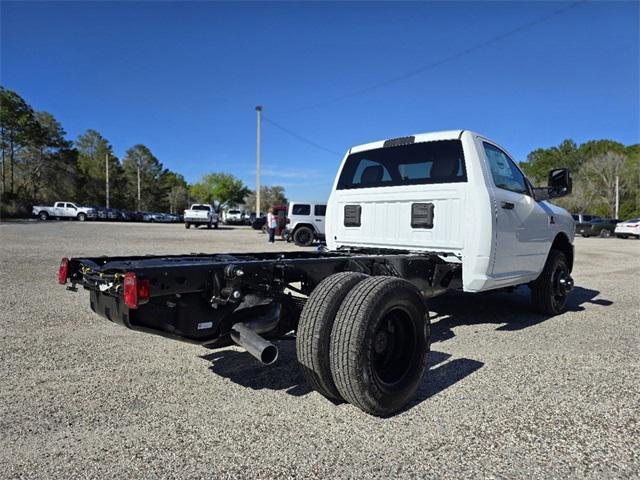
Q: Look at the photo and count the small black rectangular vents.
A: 2